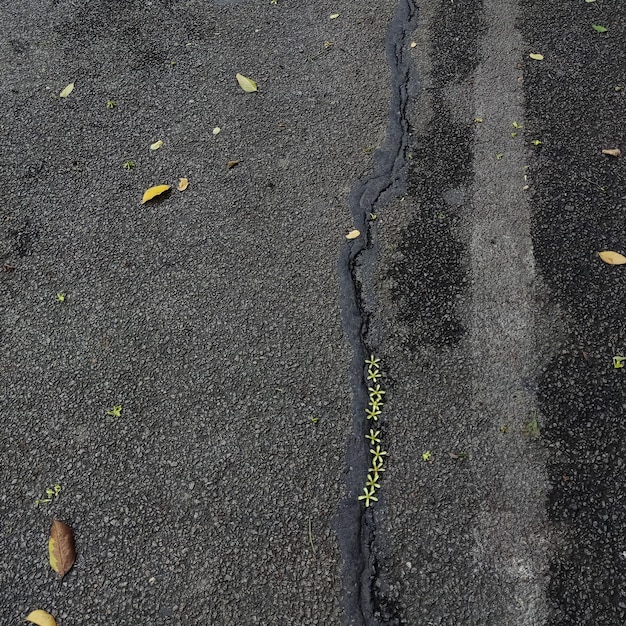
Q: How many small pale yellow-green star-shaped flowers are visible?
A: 10